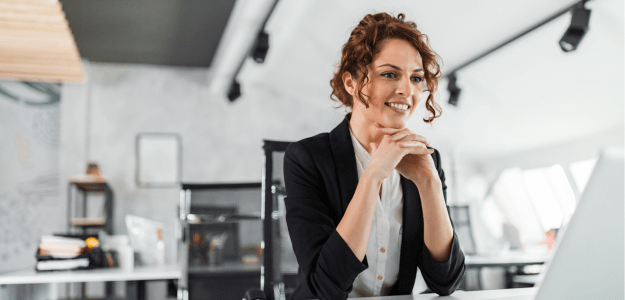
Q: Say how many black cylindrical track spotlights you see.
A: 4